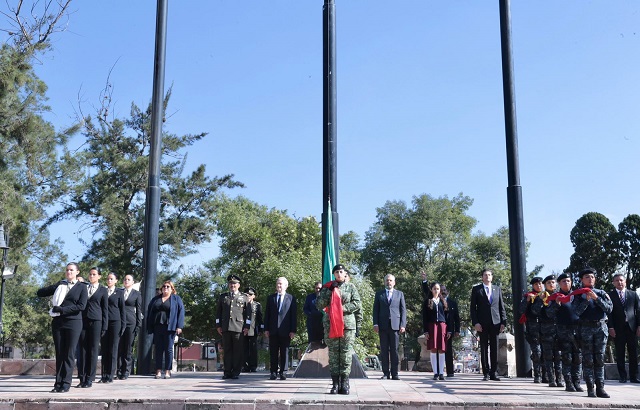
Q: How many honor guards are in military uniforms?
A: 5